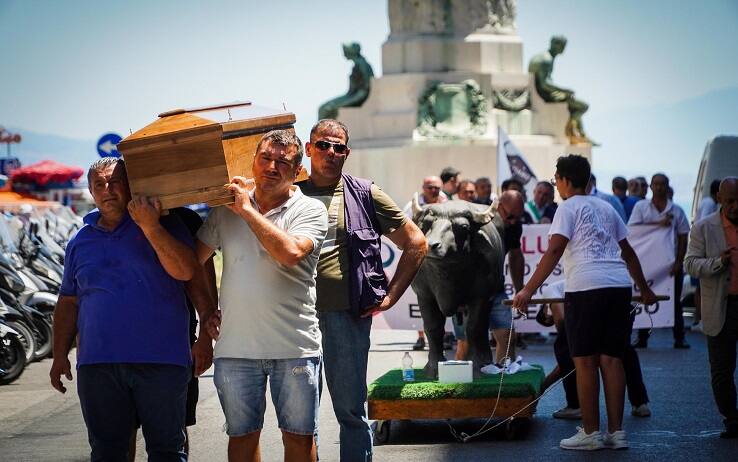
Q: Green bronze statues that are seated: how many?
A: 2